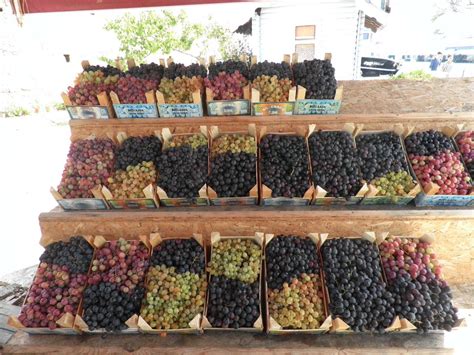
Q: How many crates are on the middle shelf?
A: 9